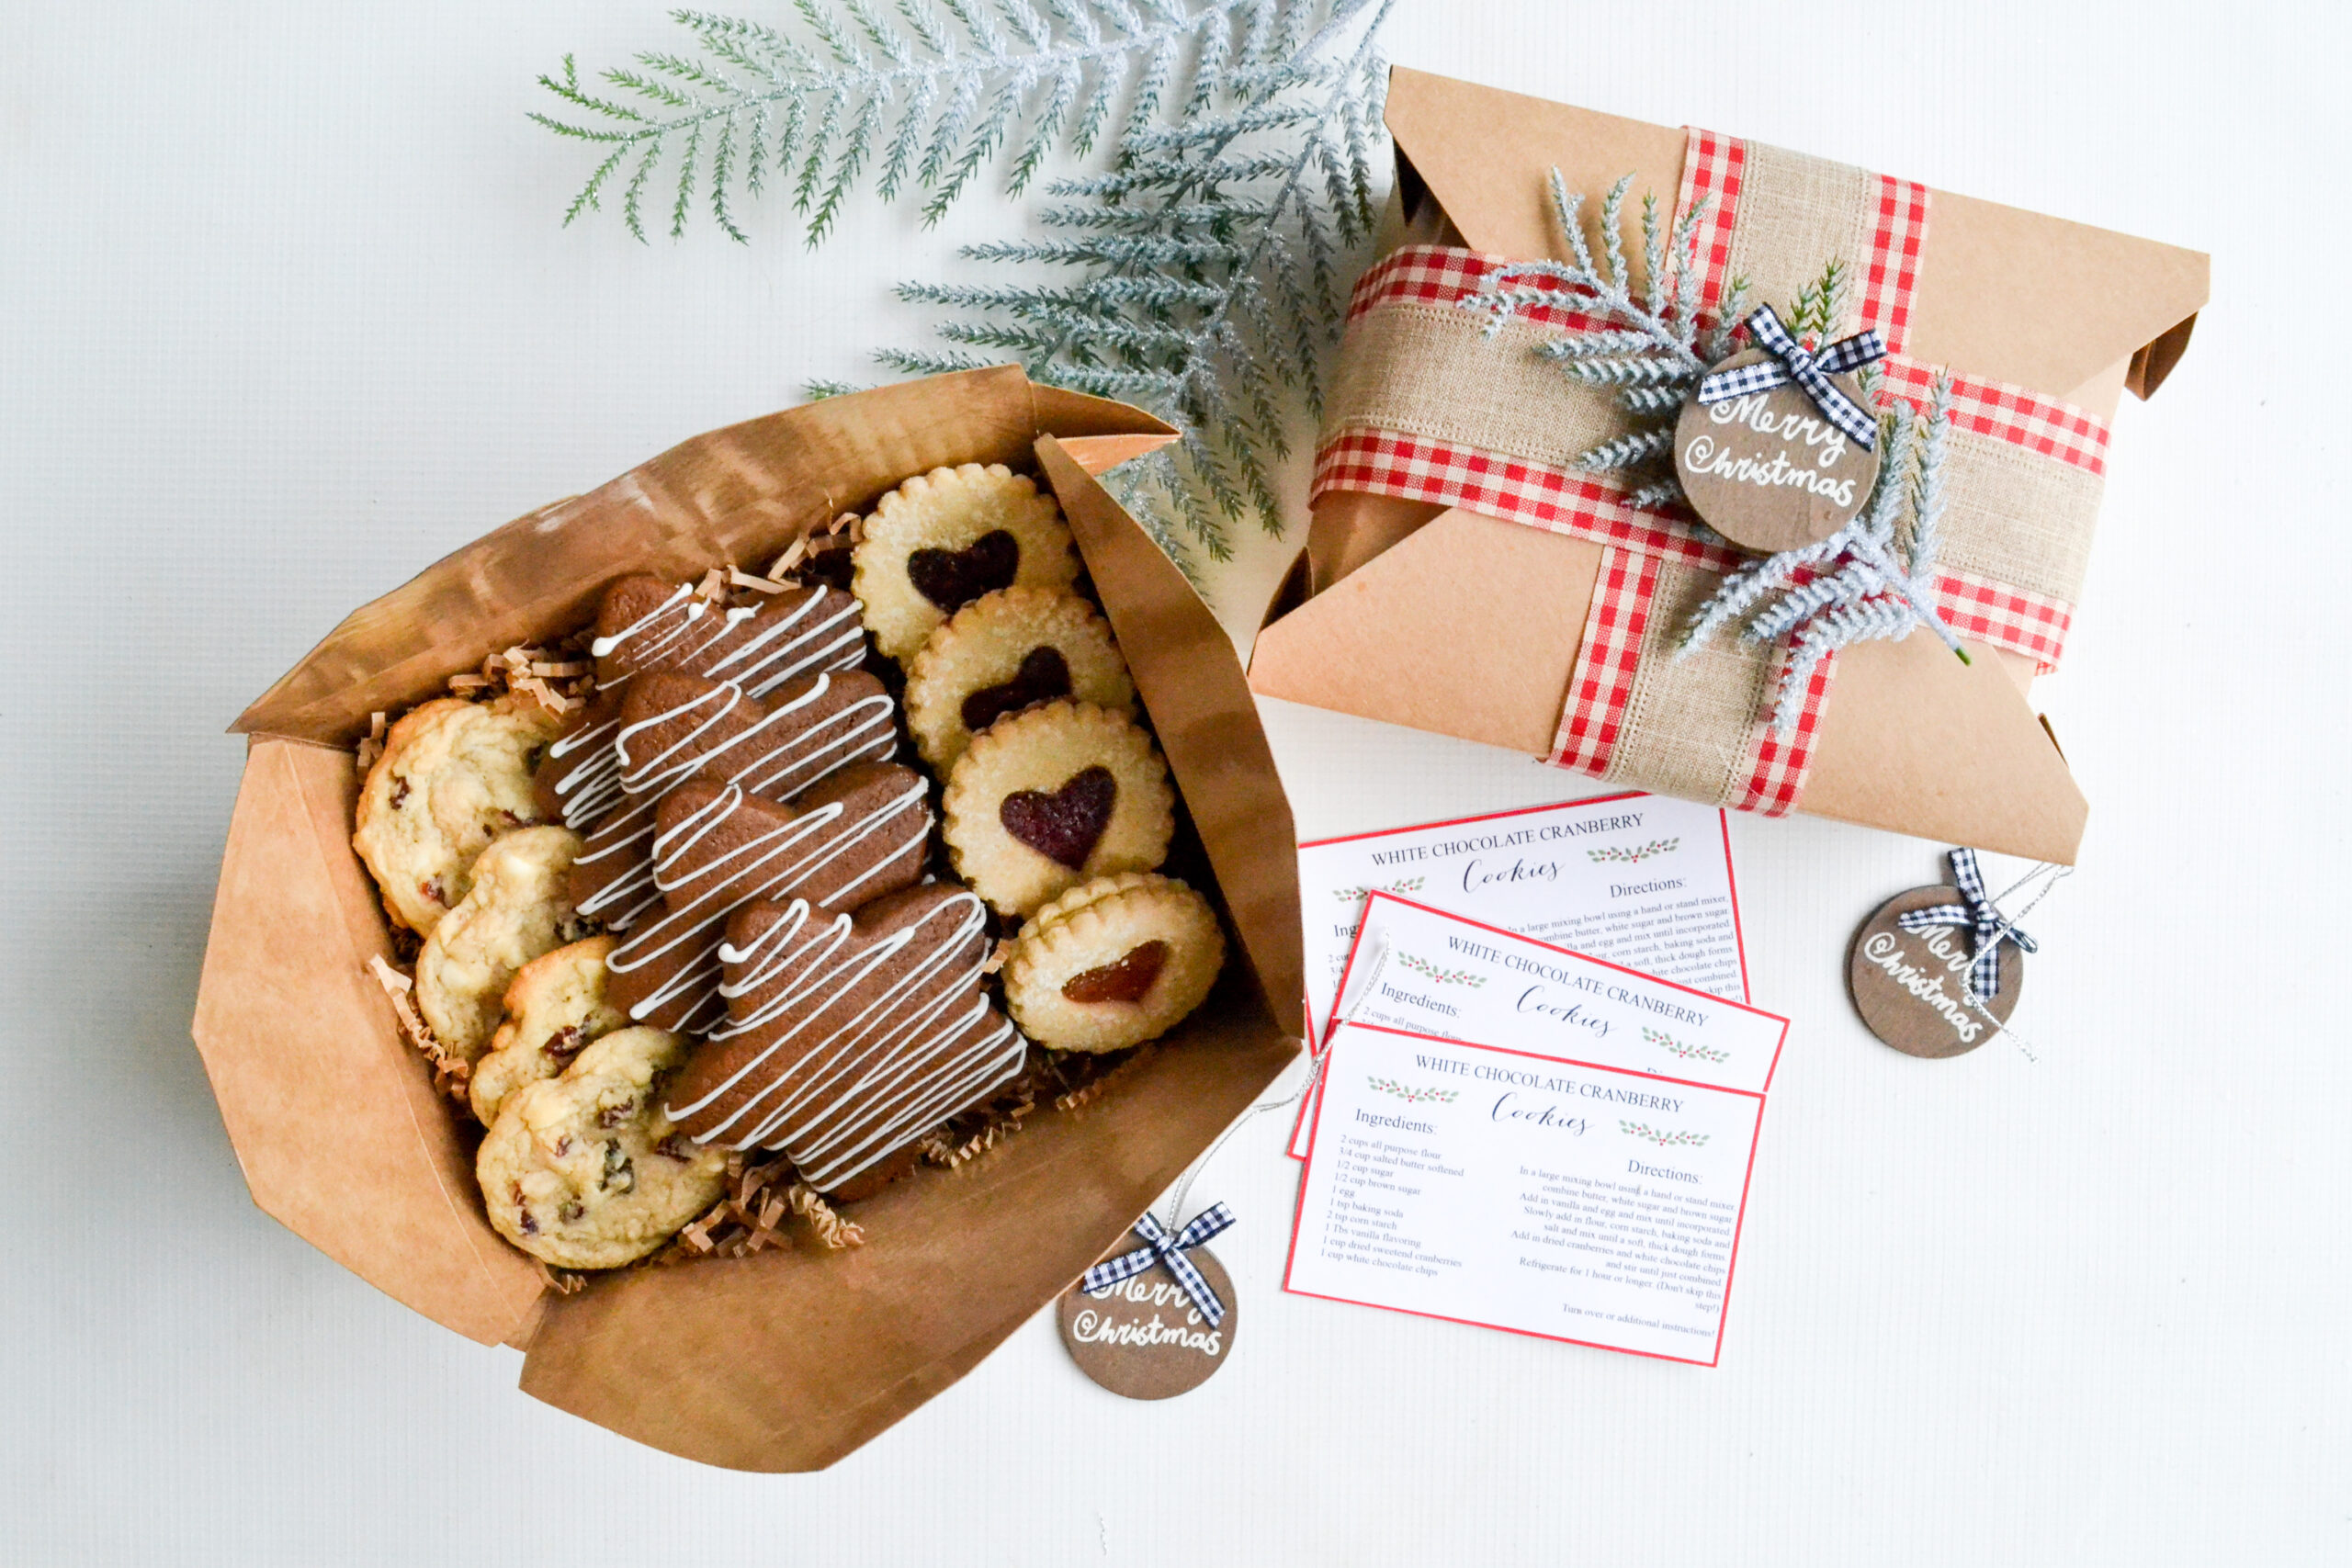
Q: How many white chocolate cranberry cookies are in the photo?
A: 4